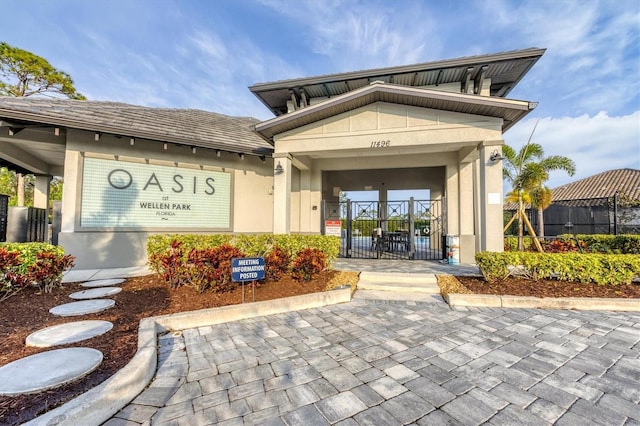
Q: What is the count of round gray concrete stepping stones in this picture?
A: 5